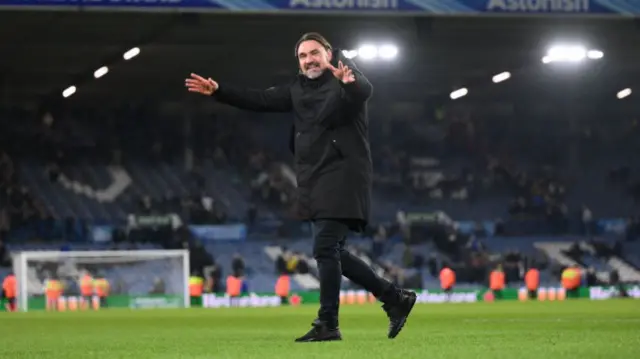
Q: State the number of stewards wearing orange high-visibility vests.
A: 11